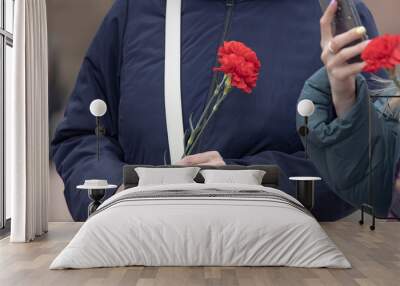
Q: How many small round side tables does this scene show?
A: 2